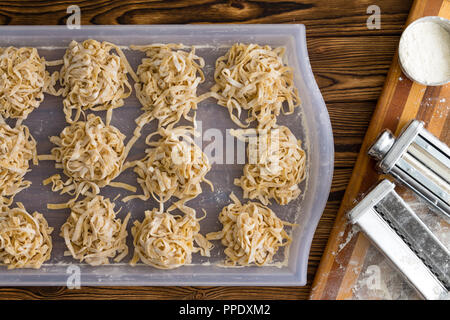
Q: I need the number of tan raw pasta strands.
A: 12